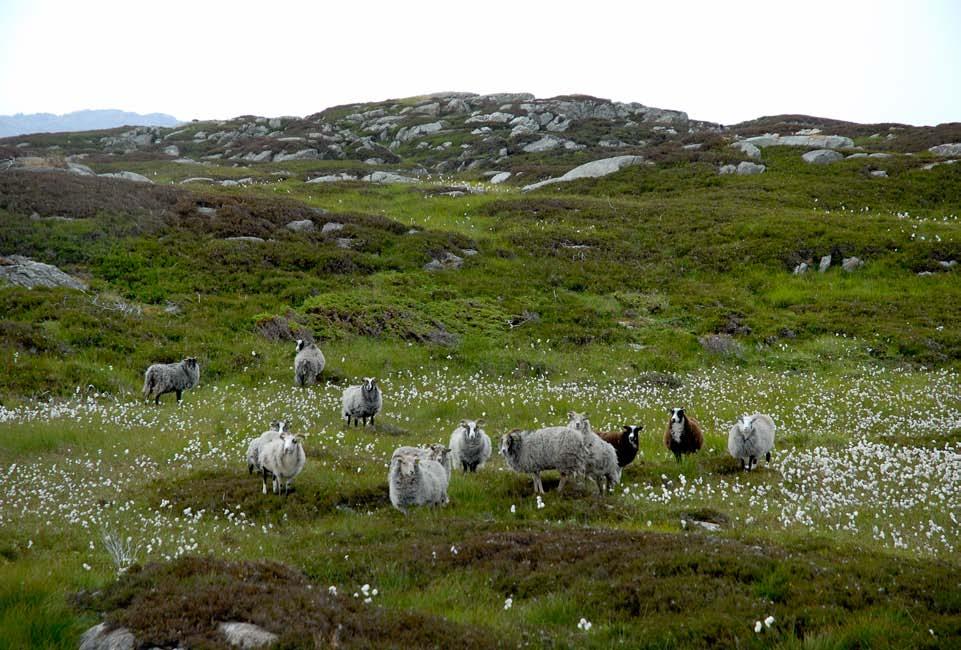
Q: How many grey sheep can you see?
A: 11